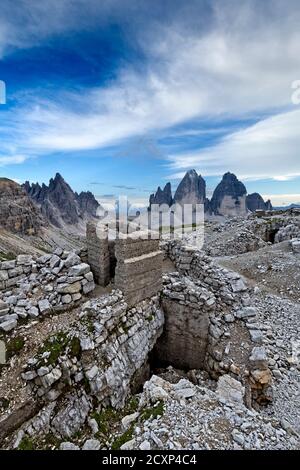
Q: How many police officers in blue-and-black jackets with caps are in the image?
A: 0